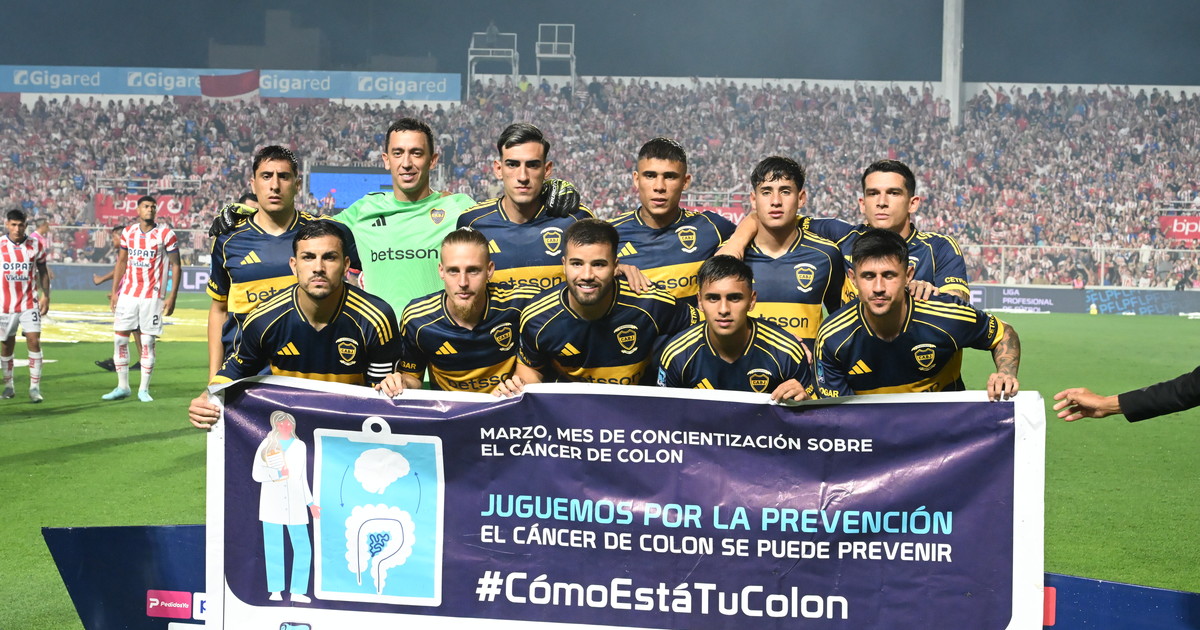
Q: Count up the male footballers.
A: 13